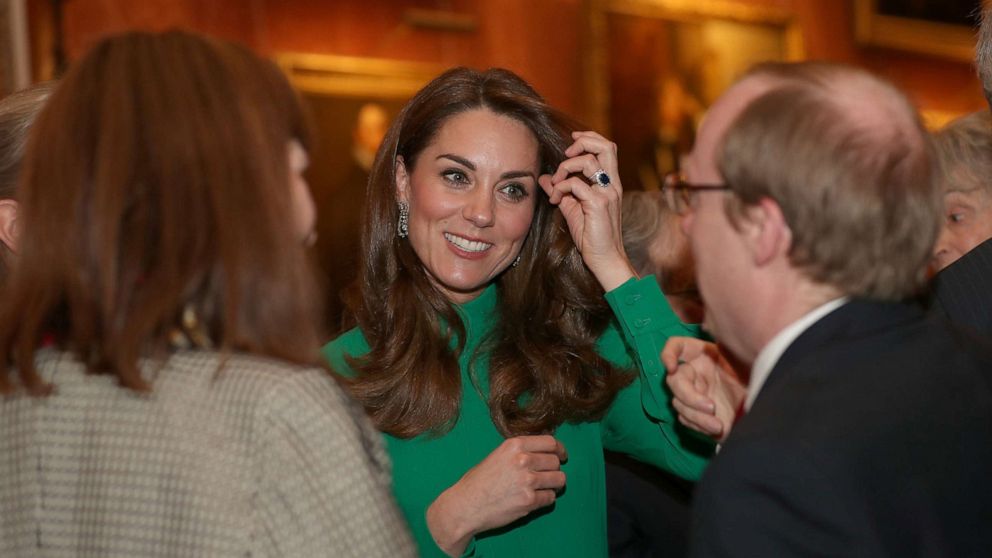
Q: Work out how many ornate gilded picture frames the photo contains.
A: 3